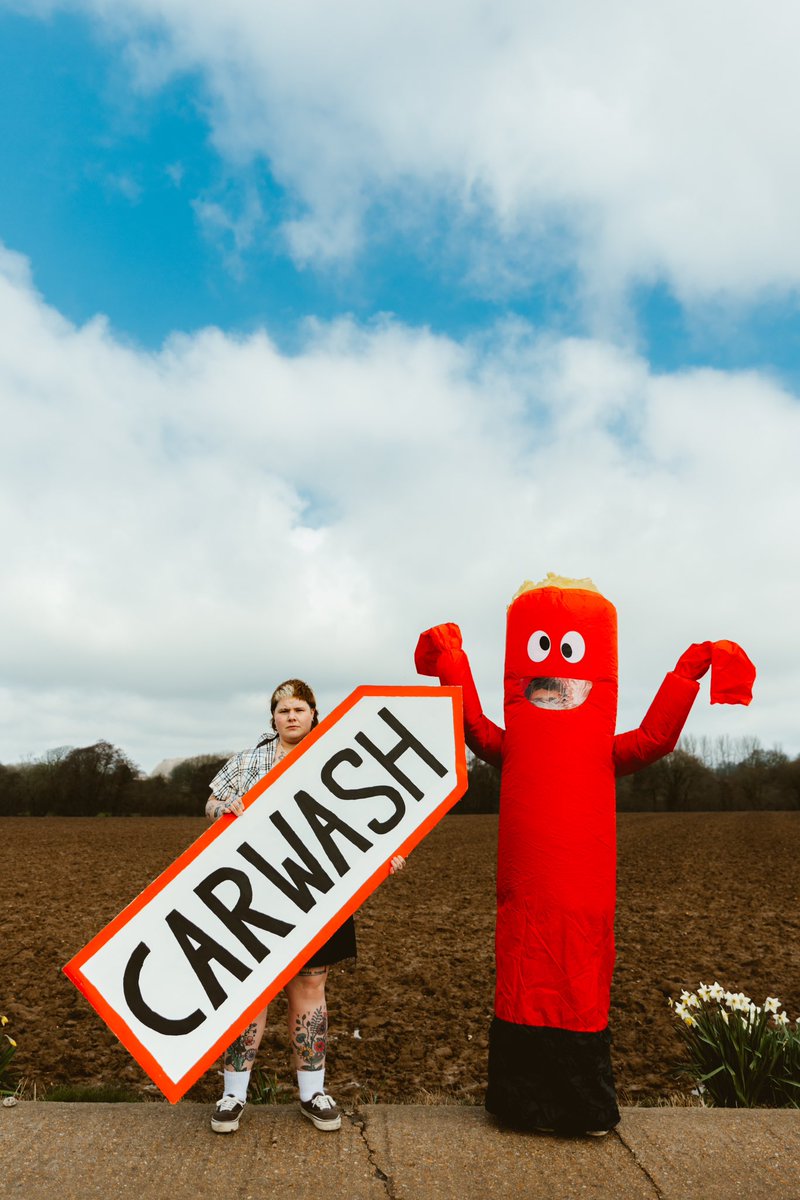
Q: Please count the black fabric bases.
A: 1